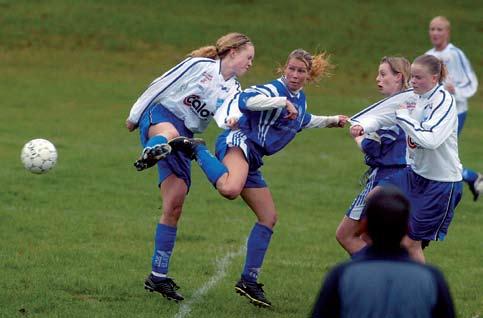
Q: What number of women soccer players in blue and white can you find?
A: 5